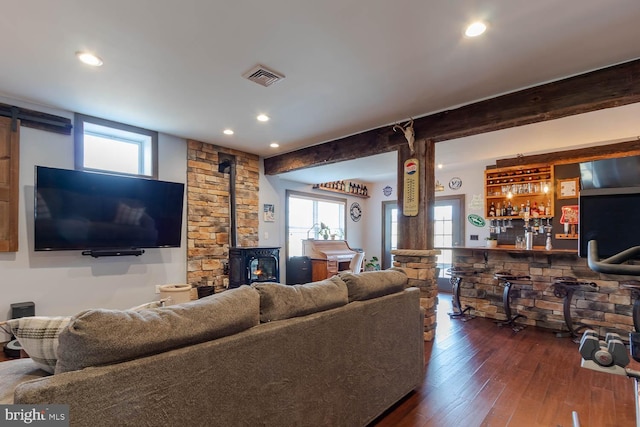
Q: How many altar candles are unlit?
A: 0